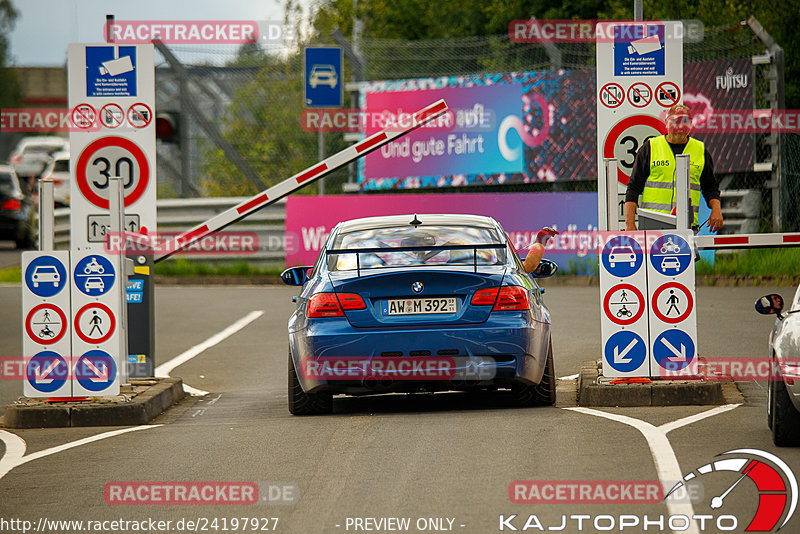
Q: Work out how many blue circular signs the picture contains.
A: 8